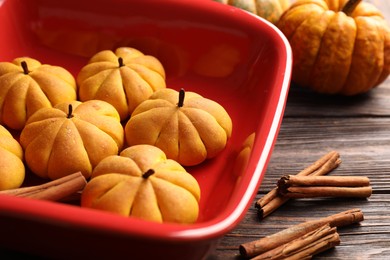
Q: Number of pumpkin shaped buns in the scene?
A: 6